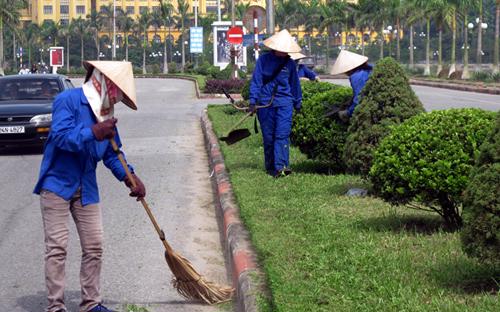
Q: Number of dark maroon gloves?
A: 2